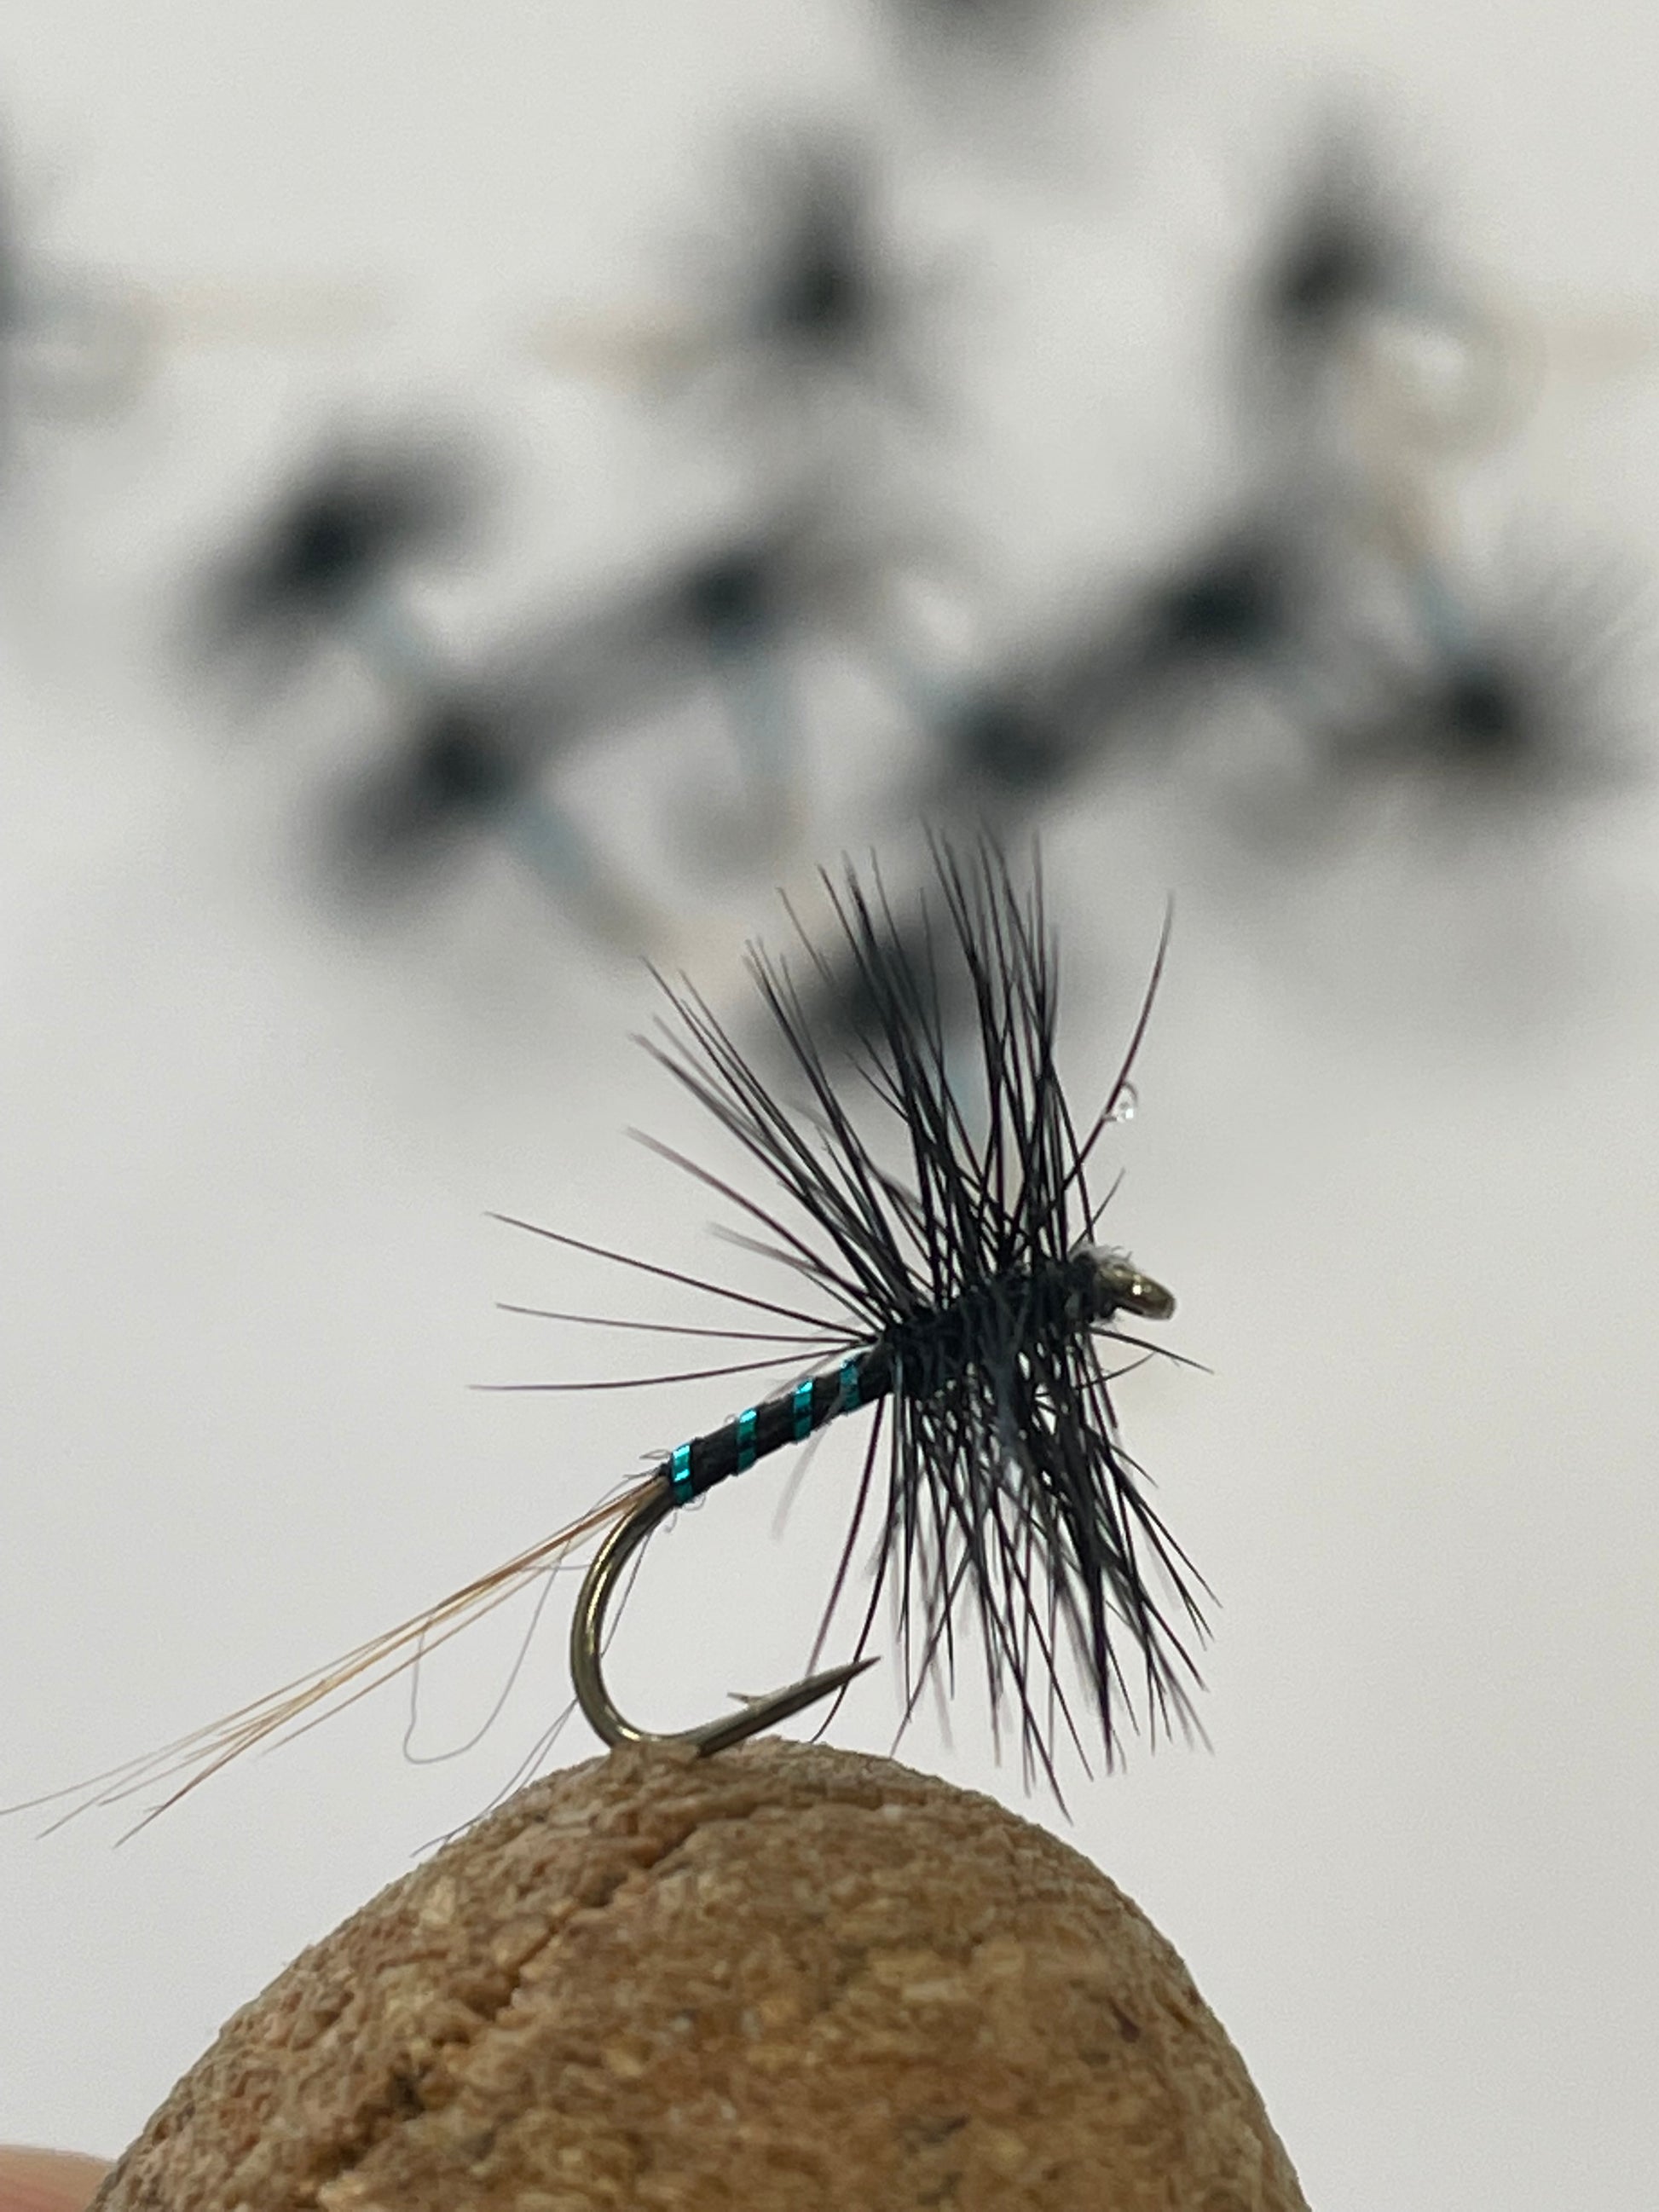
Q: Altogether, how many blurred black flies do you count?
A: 11